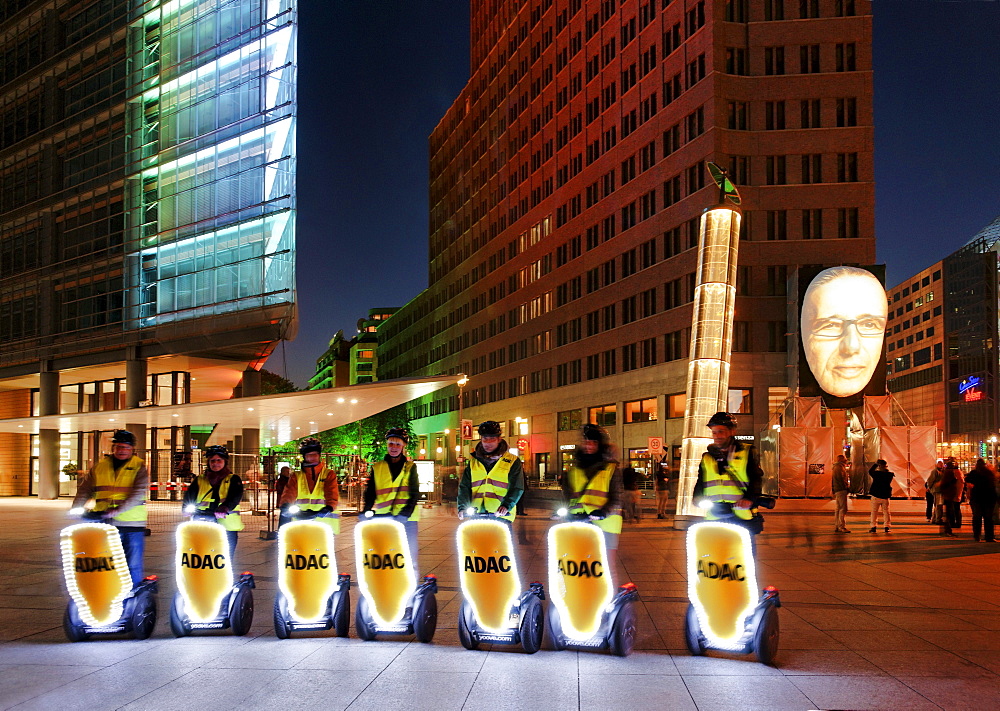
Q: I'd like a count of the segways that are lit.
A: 7